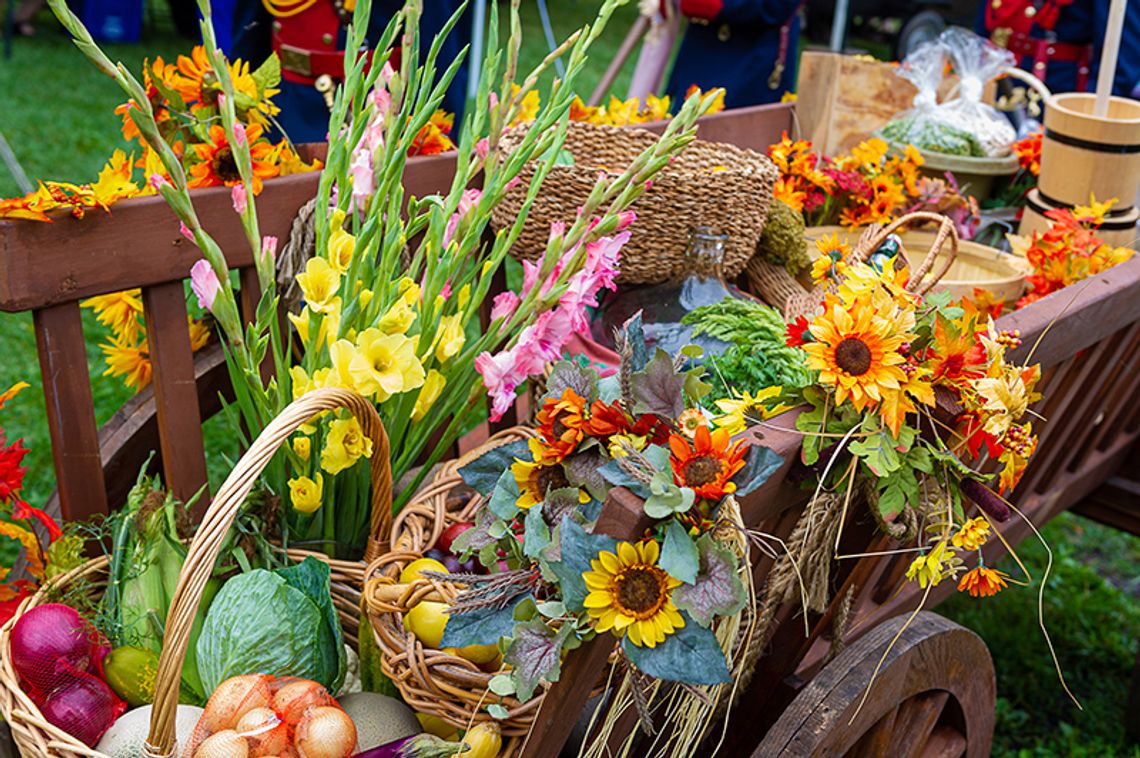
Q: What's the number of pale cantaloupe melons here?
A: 2